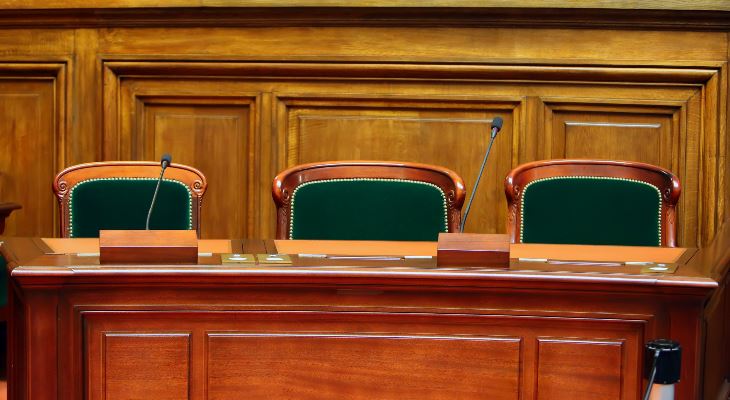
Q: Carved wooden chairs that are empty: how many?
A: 3